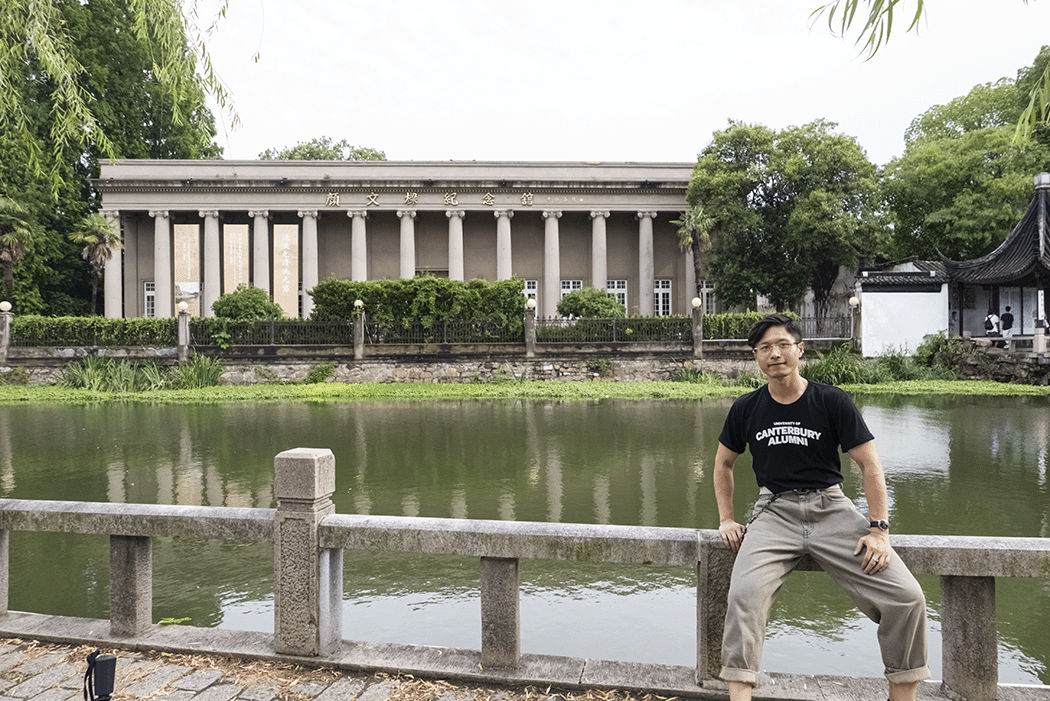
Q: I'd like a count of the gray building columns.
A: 13